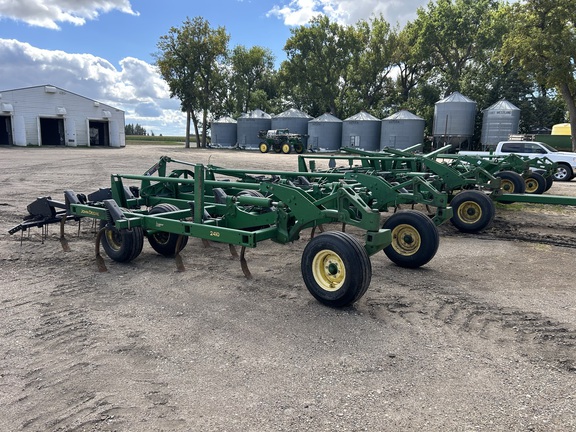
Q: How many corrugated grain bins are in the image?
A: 8